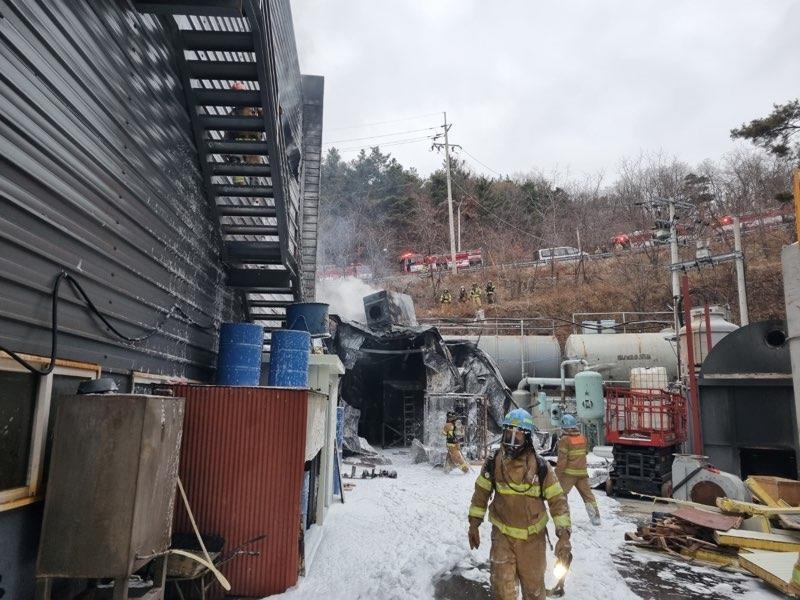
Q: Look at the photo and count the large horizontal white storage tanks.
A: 2